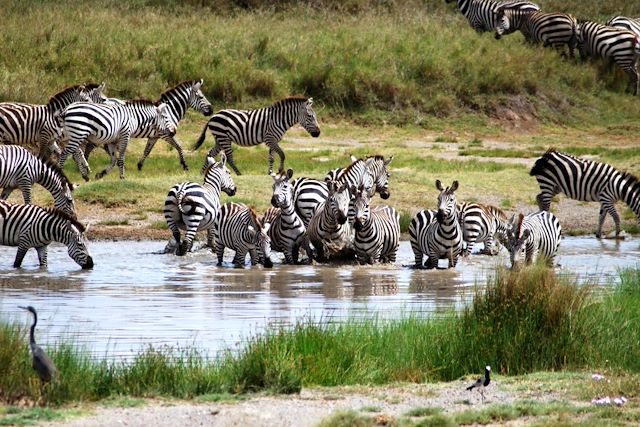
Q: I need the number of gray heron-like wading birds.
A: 1